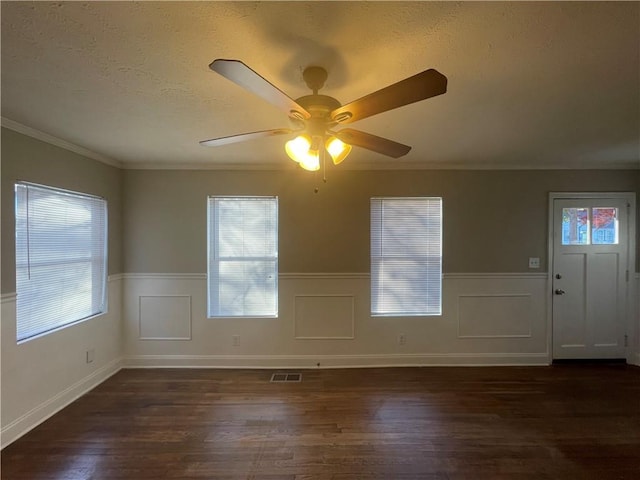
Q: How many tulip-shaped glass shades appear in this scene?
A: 3